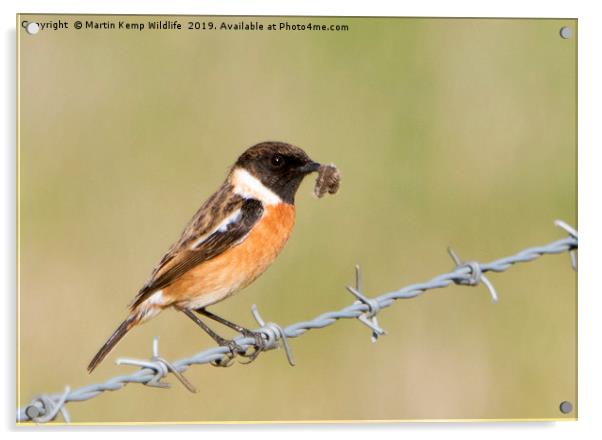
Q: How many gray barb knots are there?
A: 6